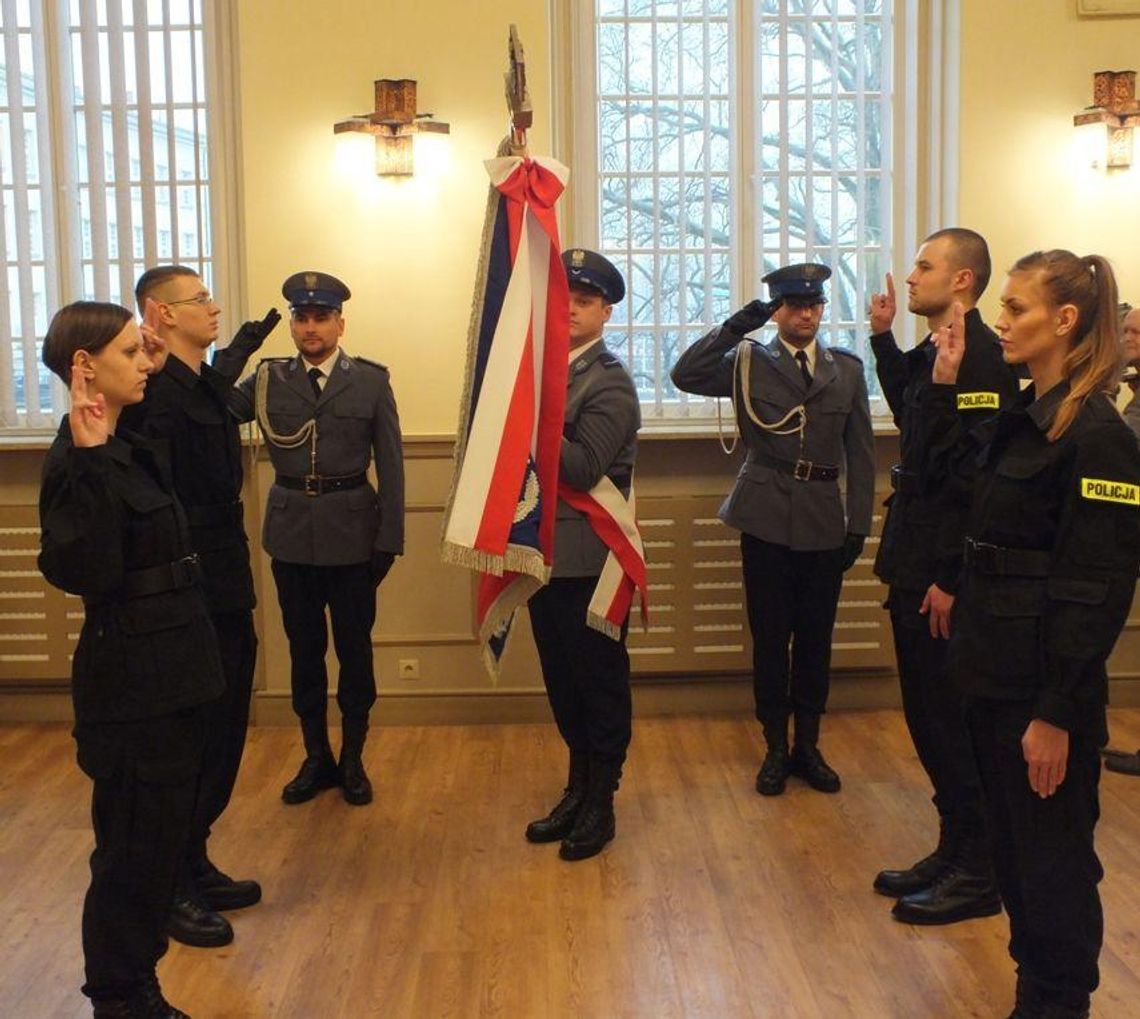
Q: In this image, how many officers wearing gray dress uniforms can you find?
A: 3